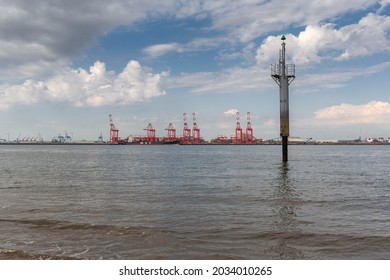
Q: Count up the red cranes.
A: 7